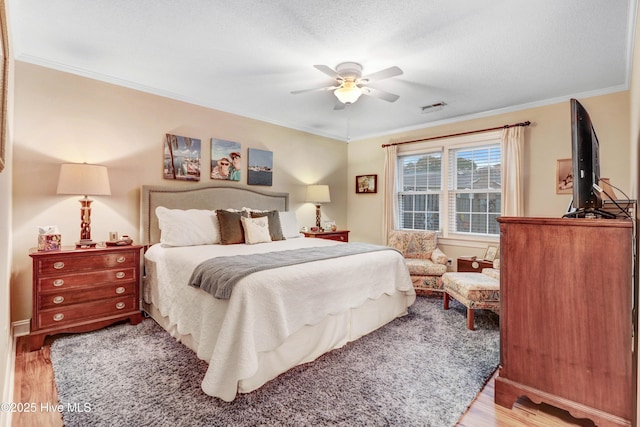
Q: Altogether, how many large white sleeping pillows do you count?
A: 2